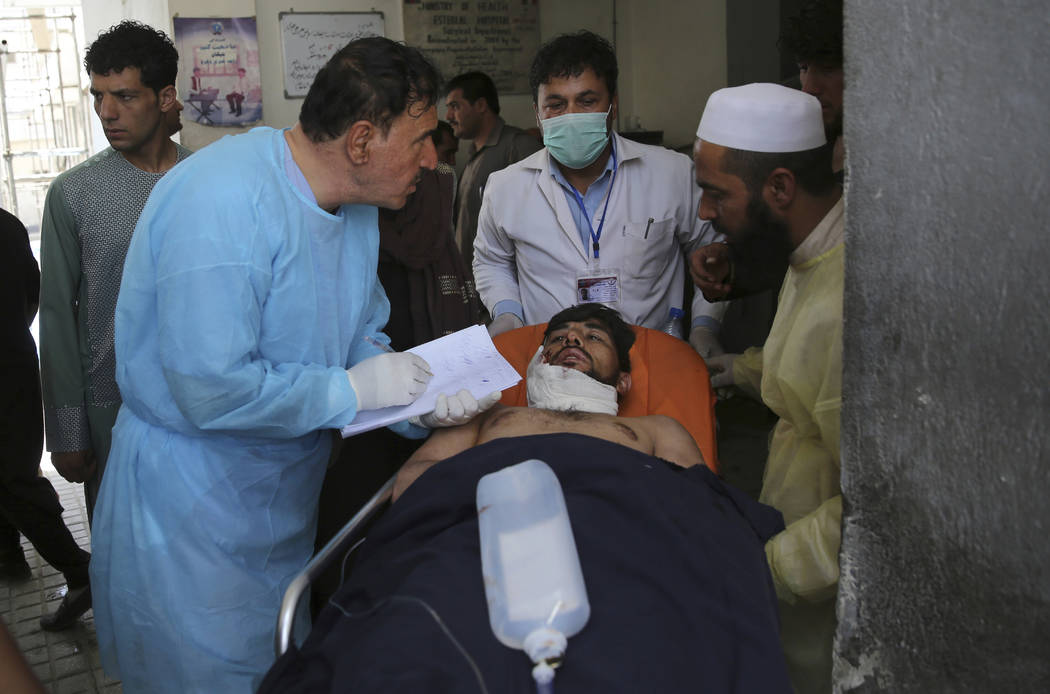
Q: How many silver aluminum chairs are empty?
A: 0